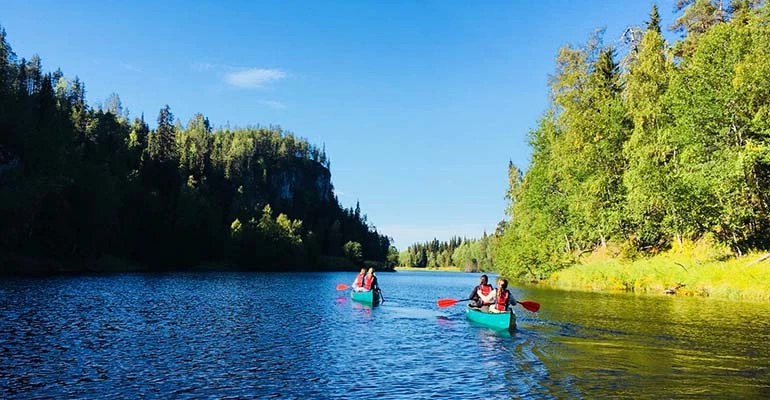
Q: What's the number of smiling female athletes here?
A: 0